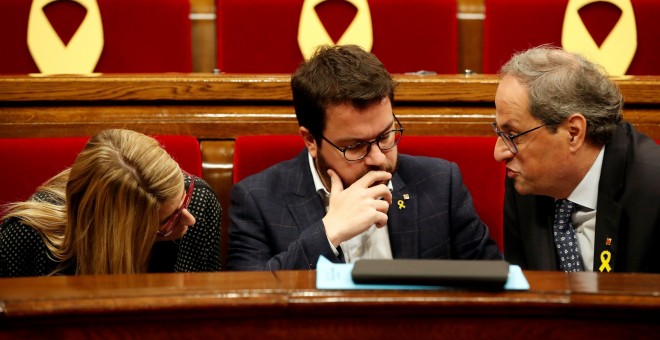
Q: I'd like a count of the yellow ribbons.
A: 5